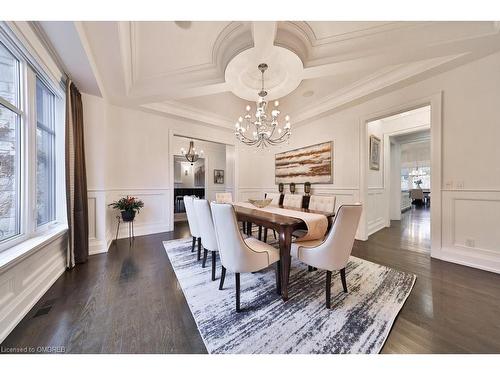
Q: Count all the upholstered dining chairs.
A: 8